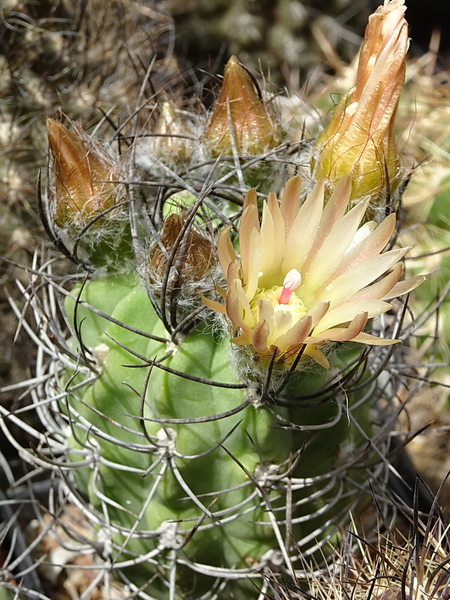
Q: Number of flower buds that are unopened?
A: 5